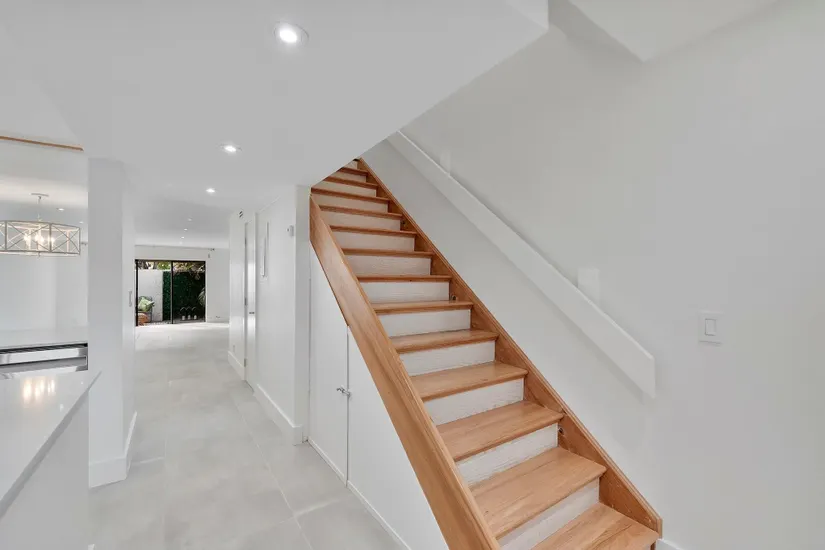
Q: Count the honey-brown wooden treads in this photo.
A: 13